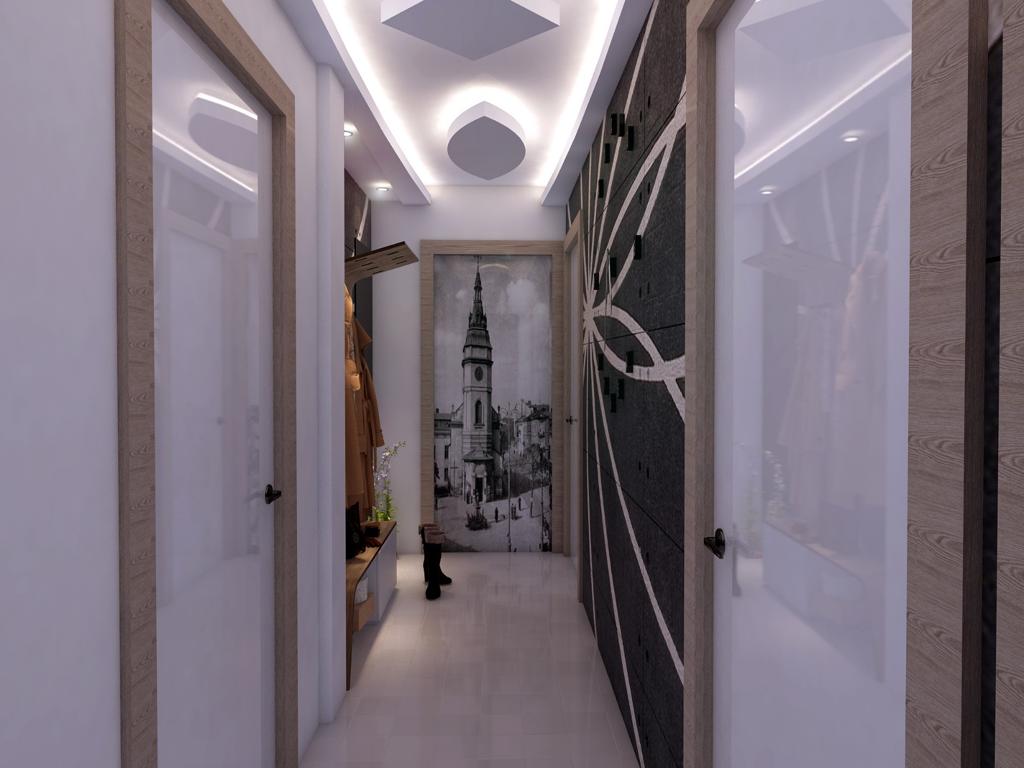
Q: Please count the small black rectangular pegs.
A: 13